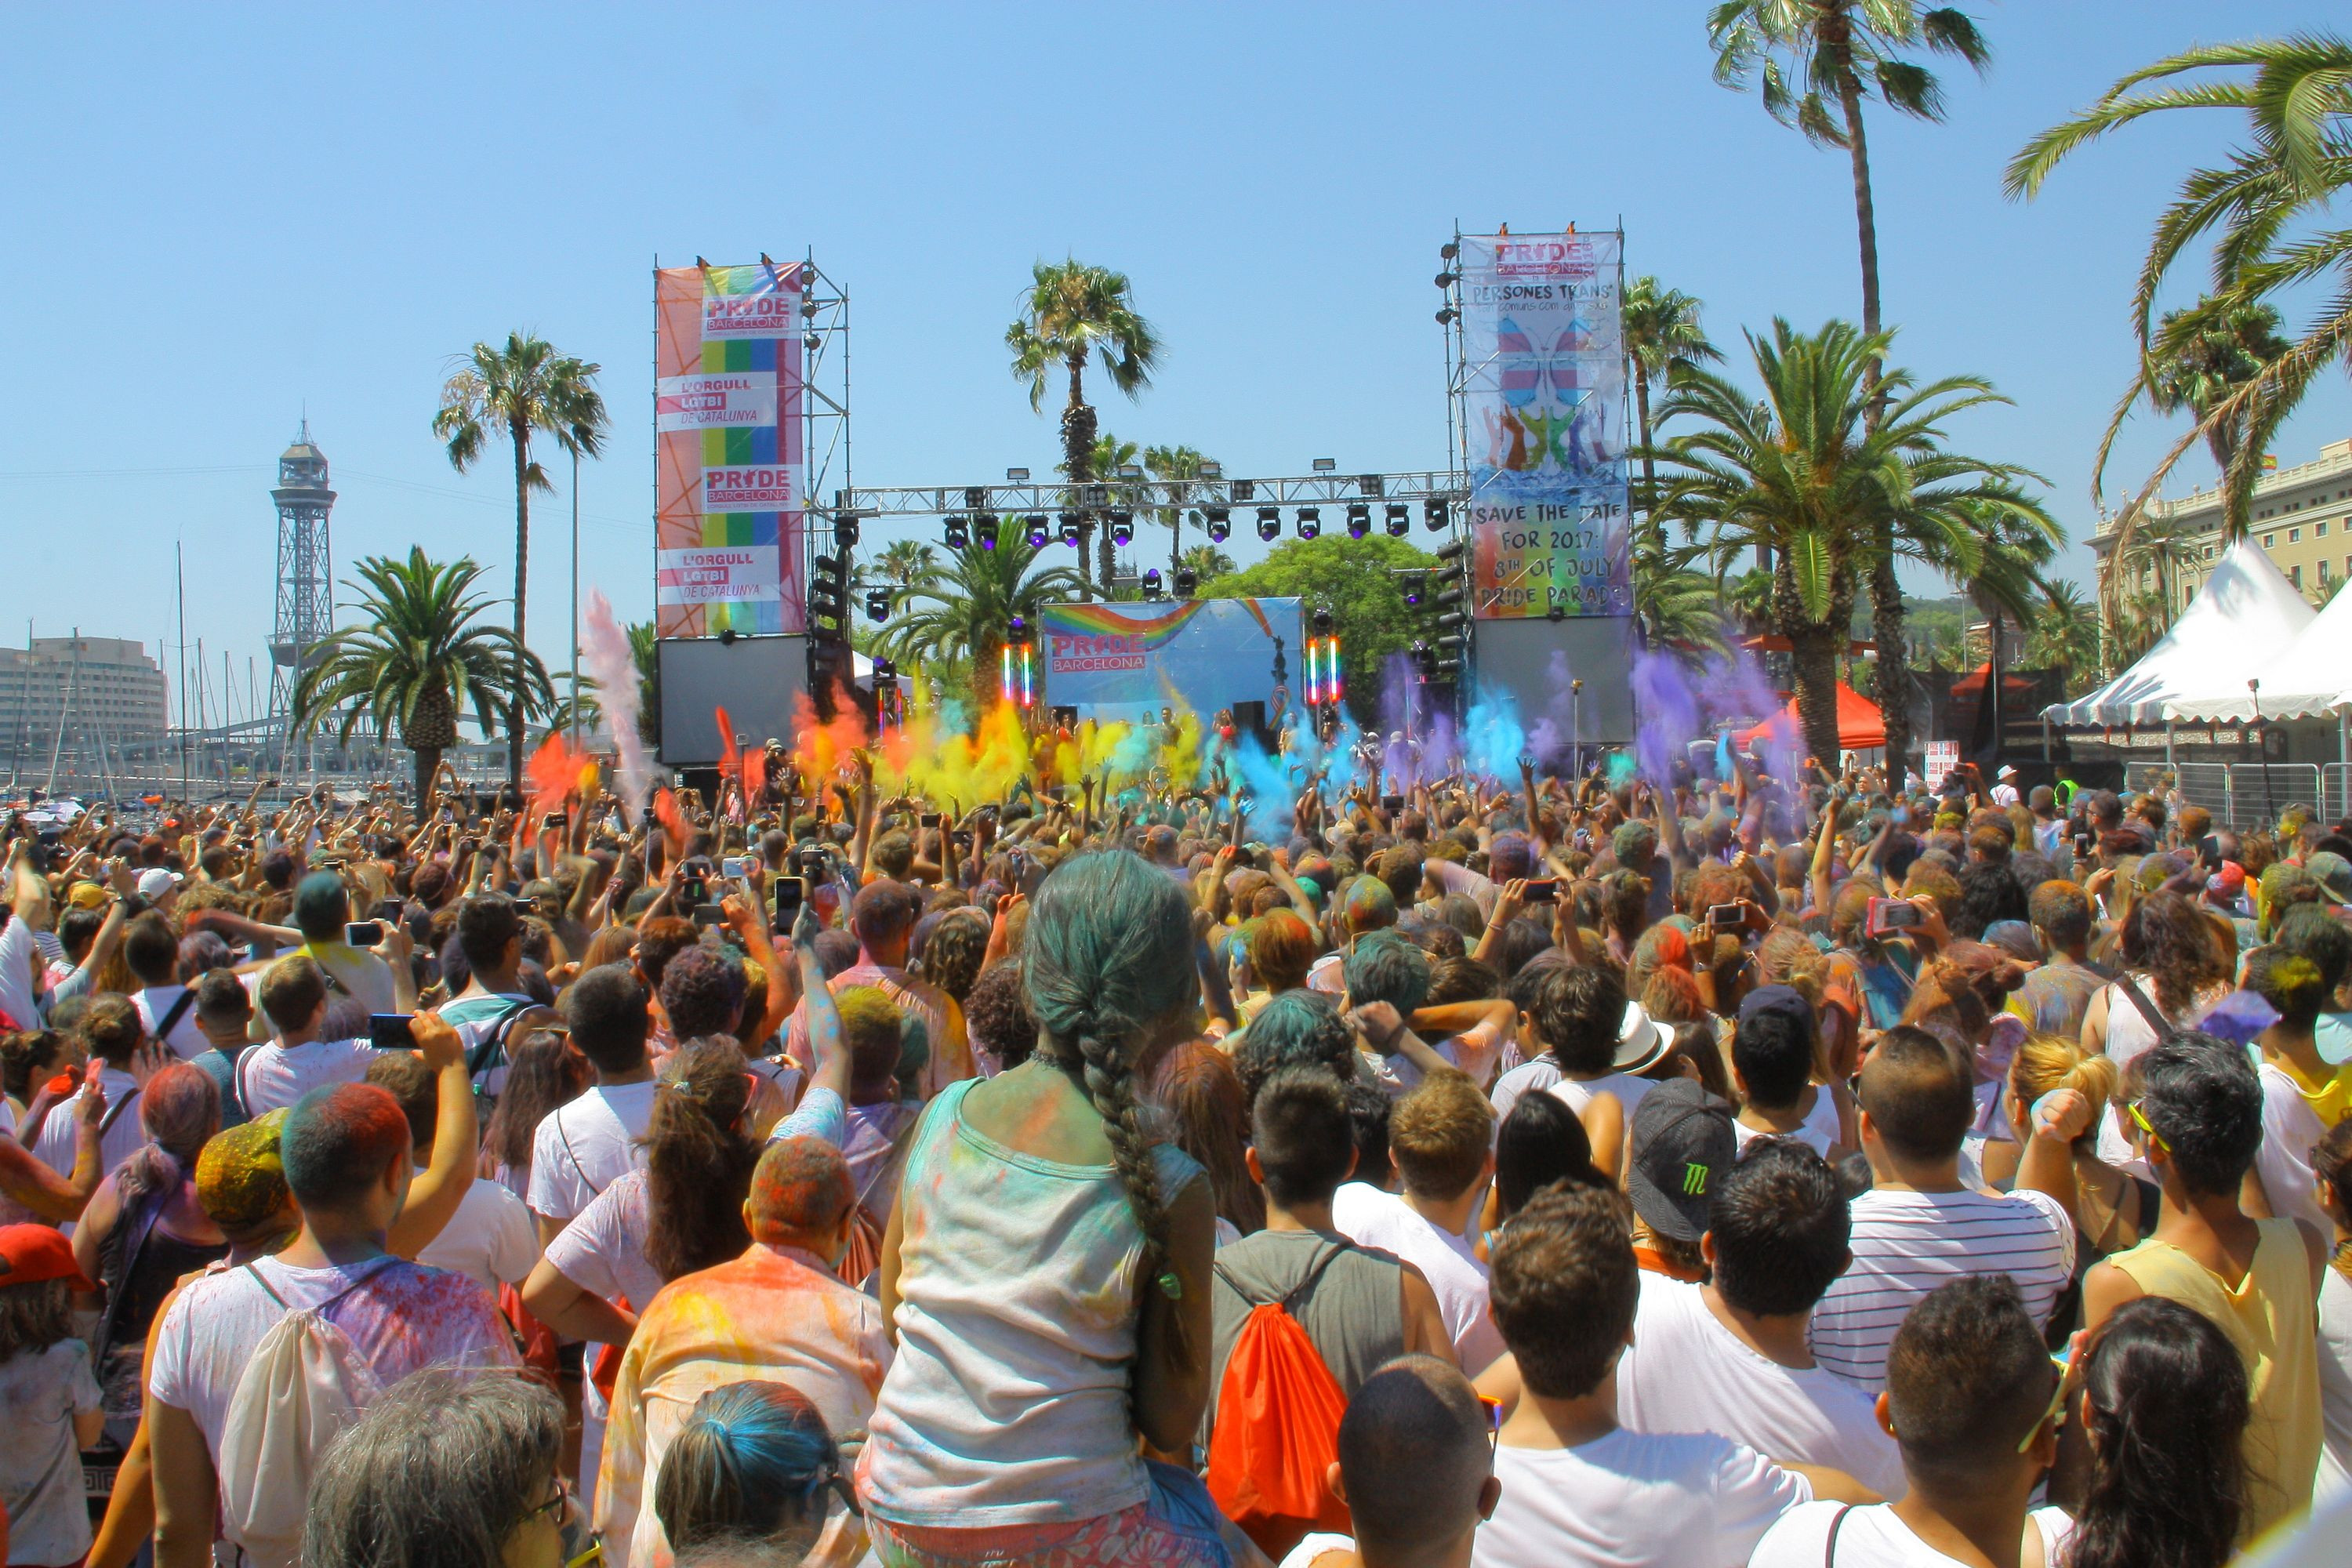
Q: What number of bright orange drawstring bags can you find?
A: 1